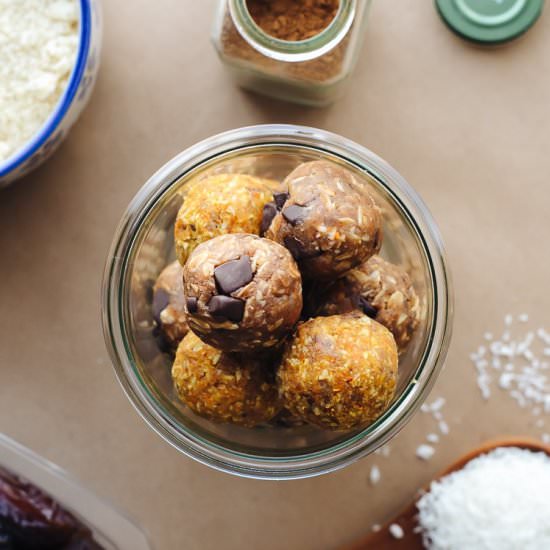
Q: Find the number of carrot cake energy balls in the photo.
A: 3